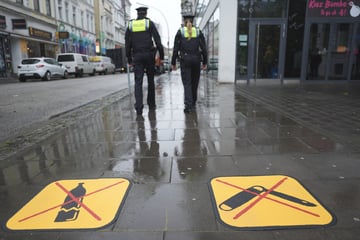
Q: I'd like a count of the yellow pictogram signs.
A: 2